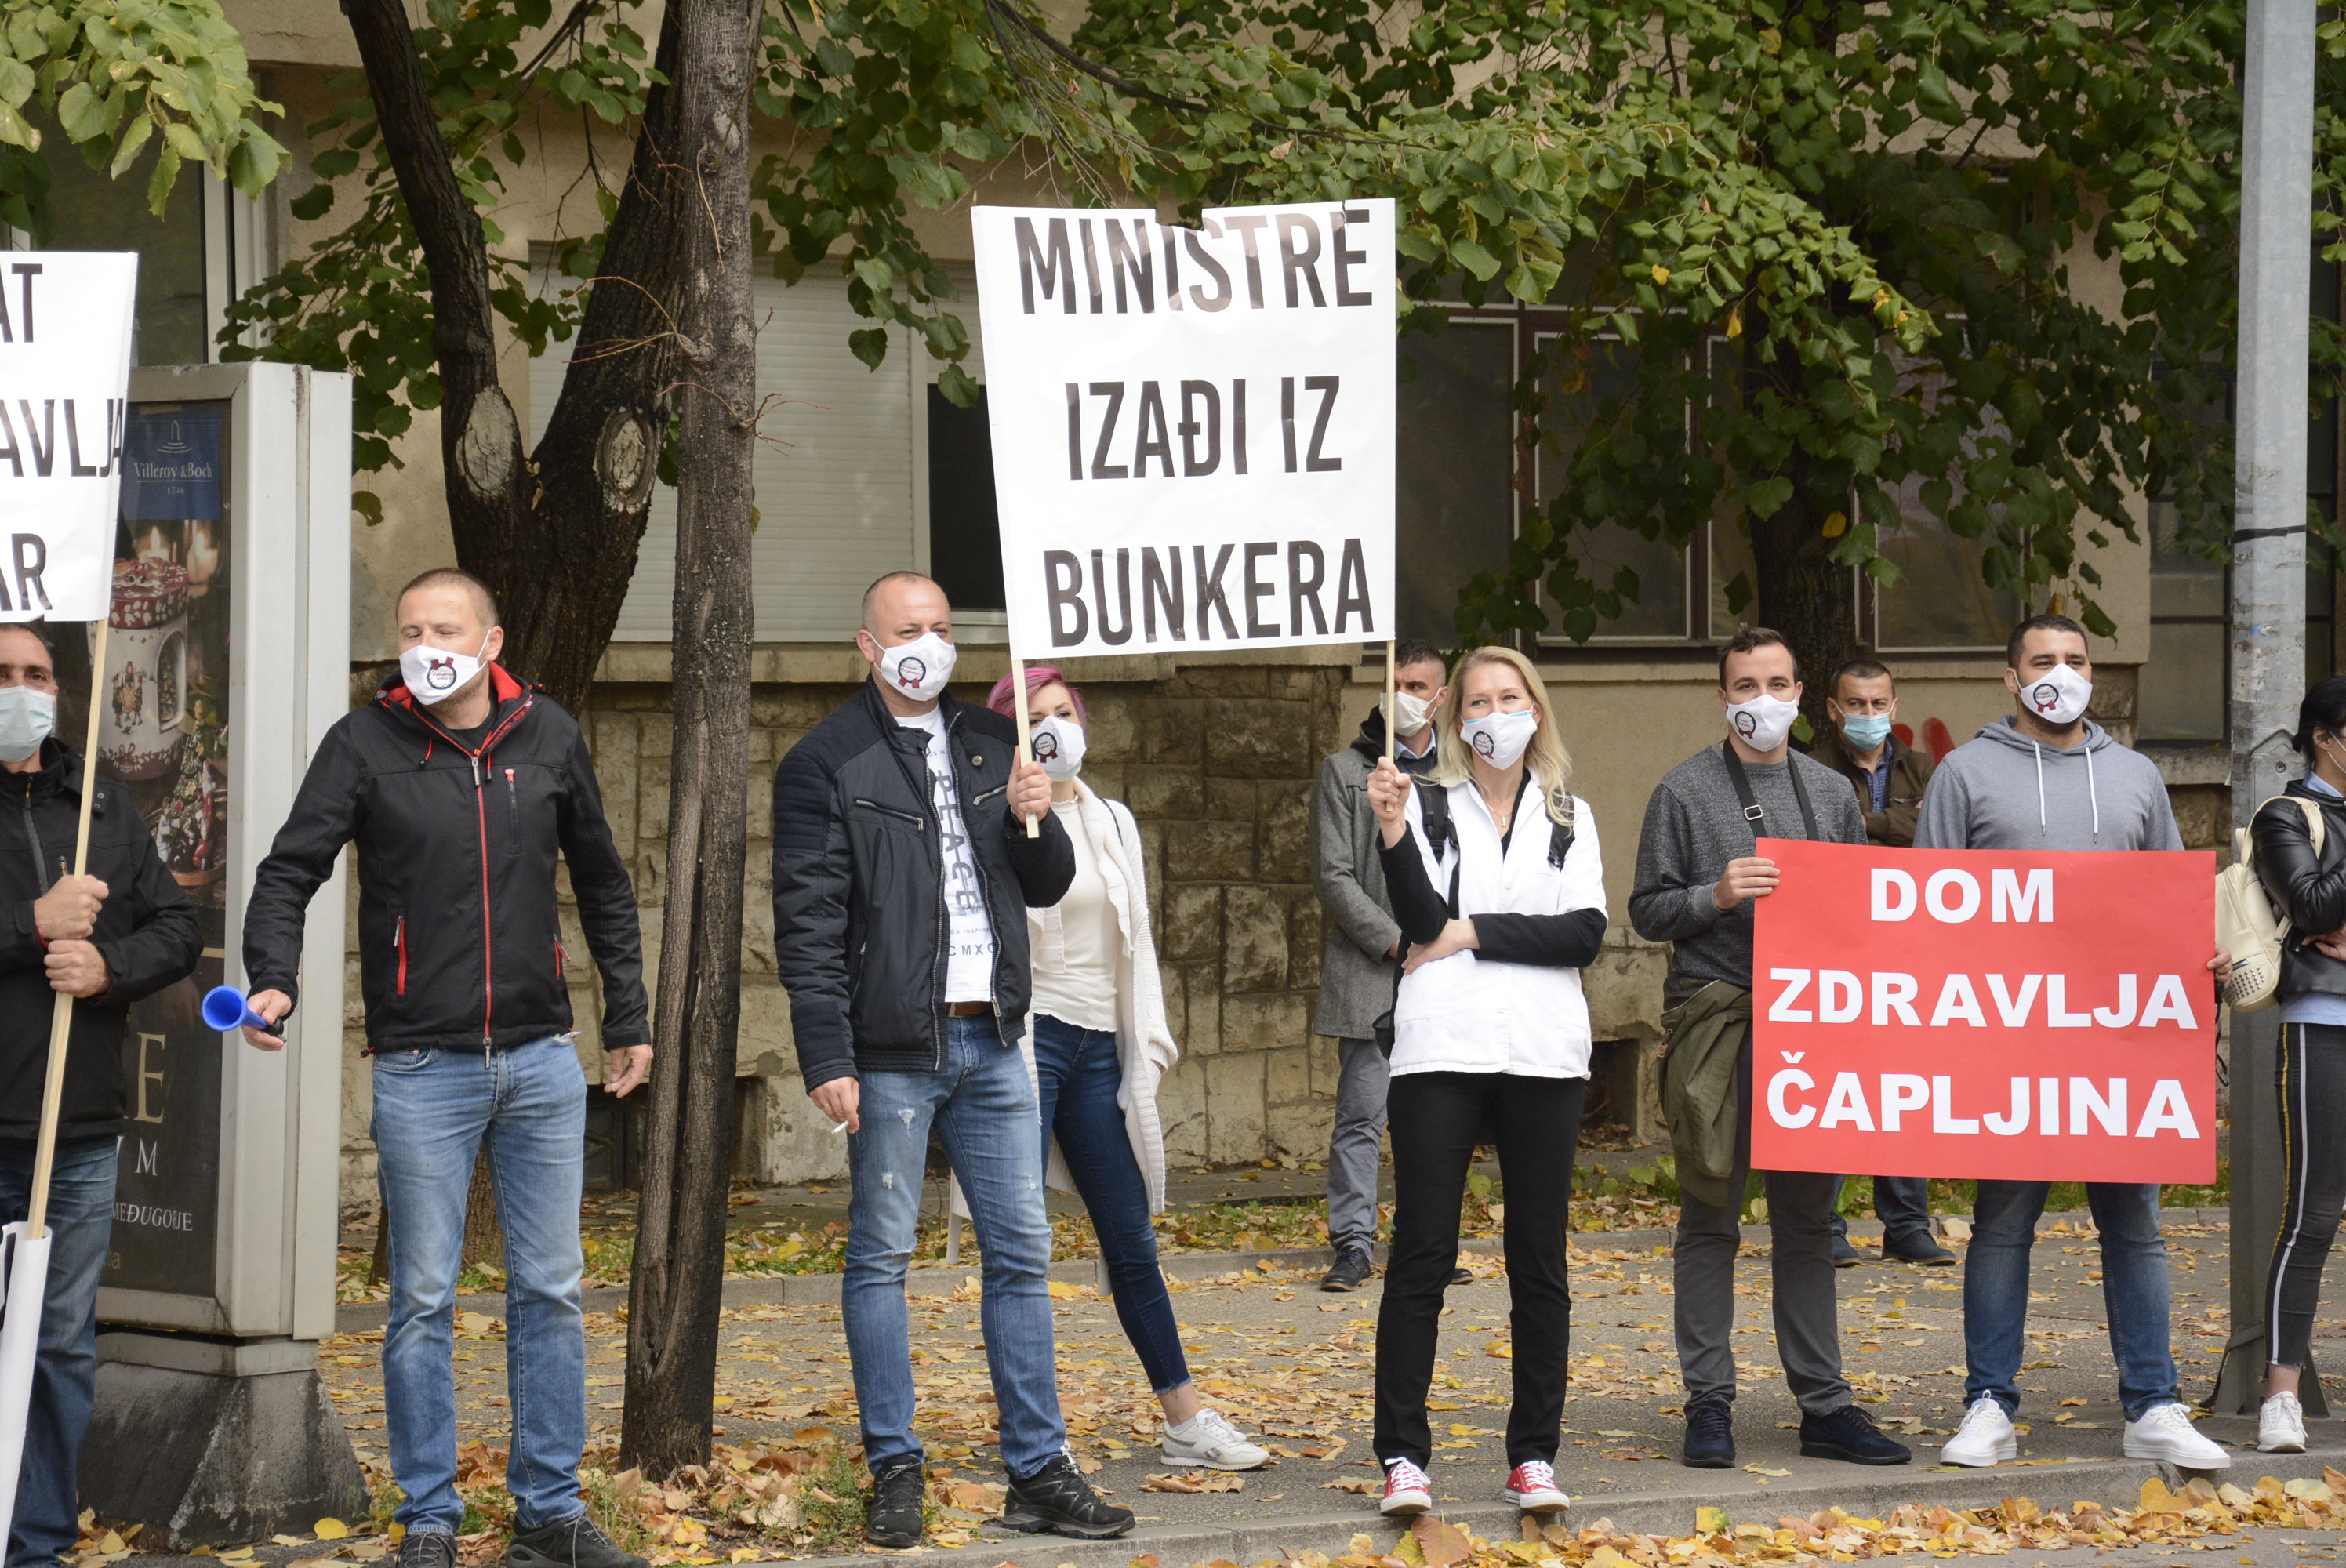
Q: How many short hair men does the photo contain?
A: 7